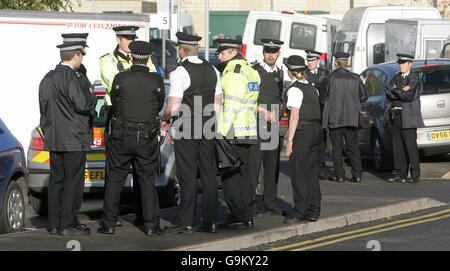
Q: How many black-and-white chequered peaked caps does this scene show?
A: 10